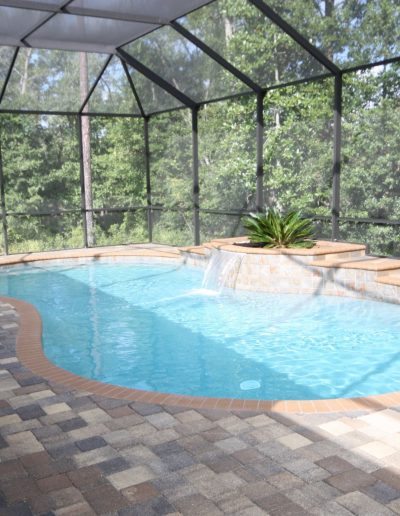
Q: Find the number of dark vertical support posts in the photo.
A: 6